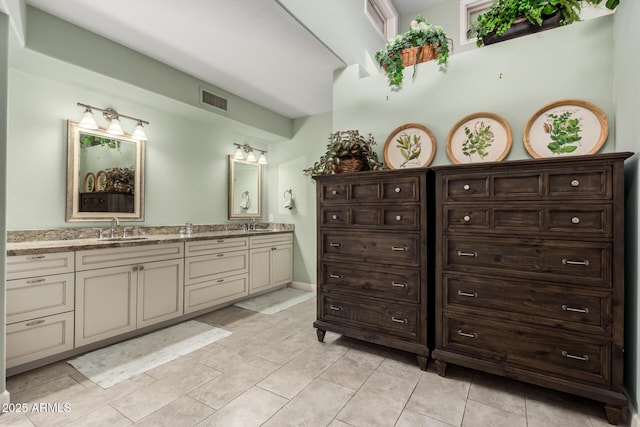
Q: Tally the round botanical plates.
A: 3